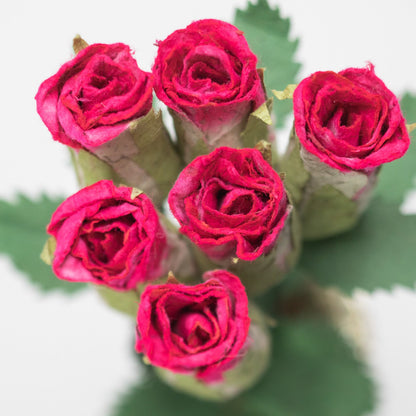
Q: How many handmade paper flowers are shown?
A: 6